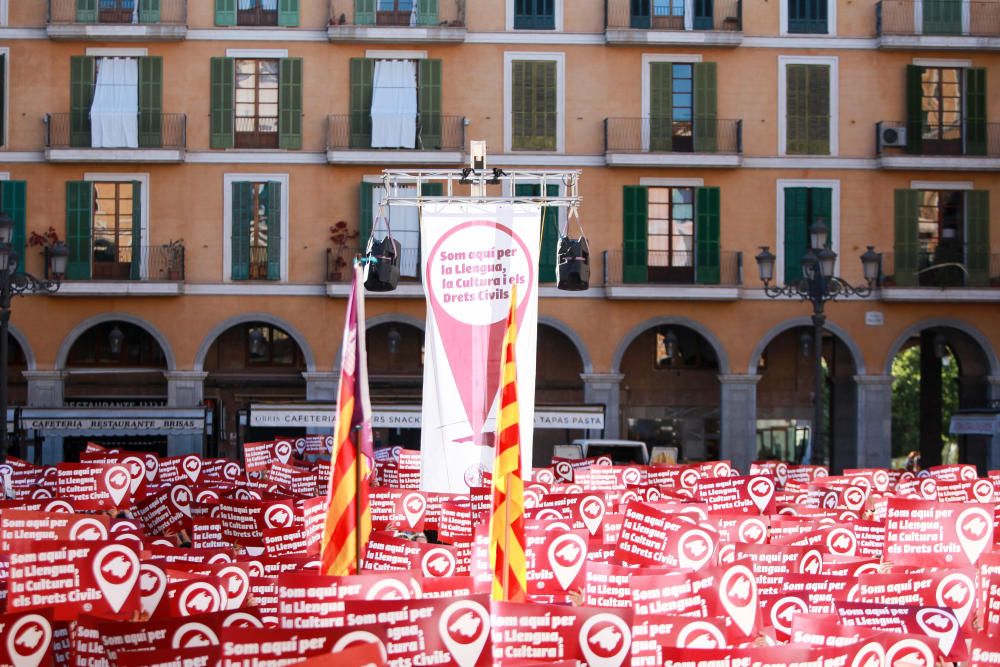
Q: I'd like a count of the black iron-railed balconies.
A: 12